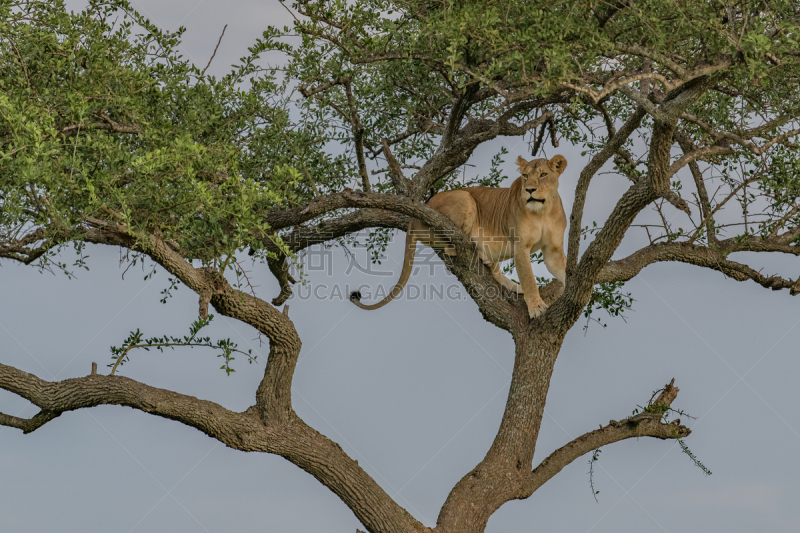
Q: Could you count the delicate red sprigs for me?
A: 0